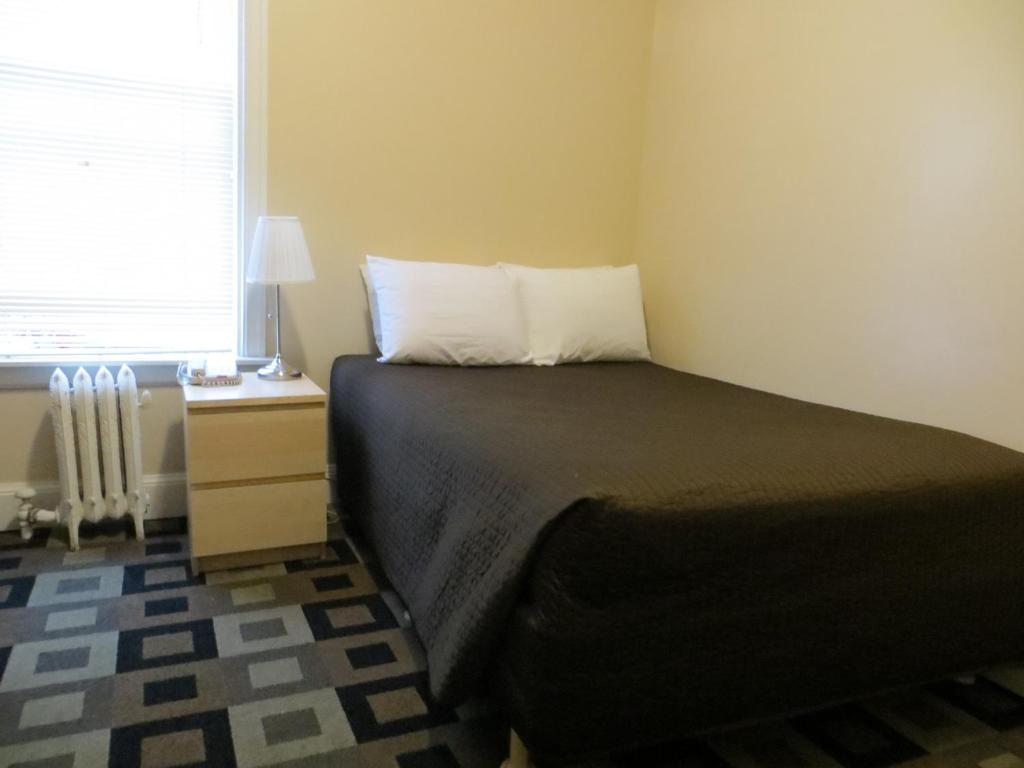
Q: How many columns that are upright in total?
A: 4